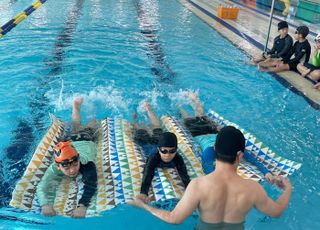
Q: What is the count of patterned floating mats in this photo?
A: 3